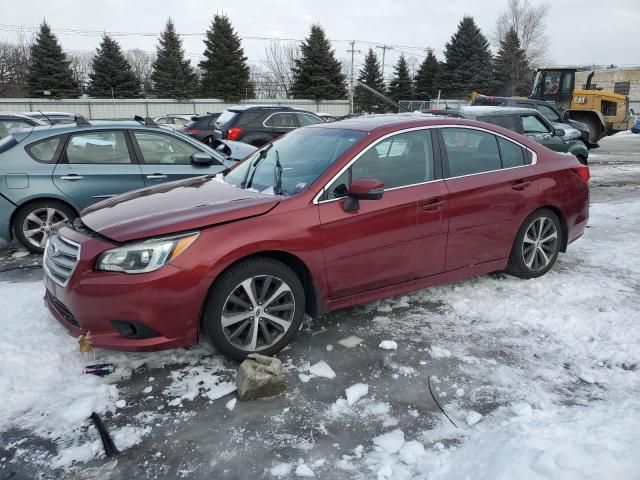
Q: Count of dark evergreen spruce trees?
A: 10